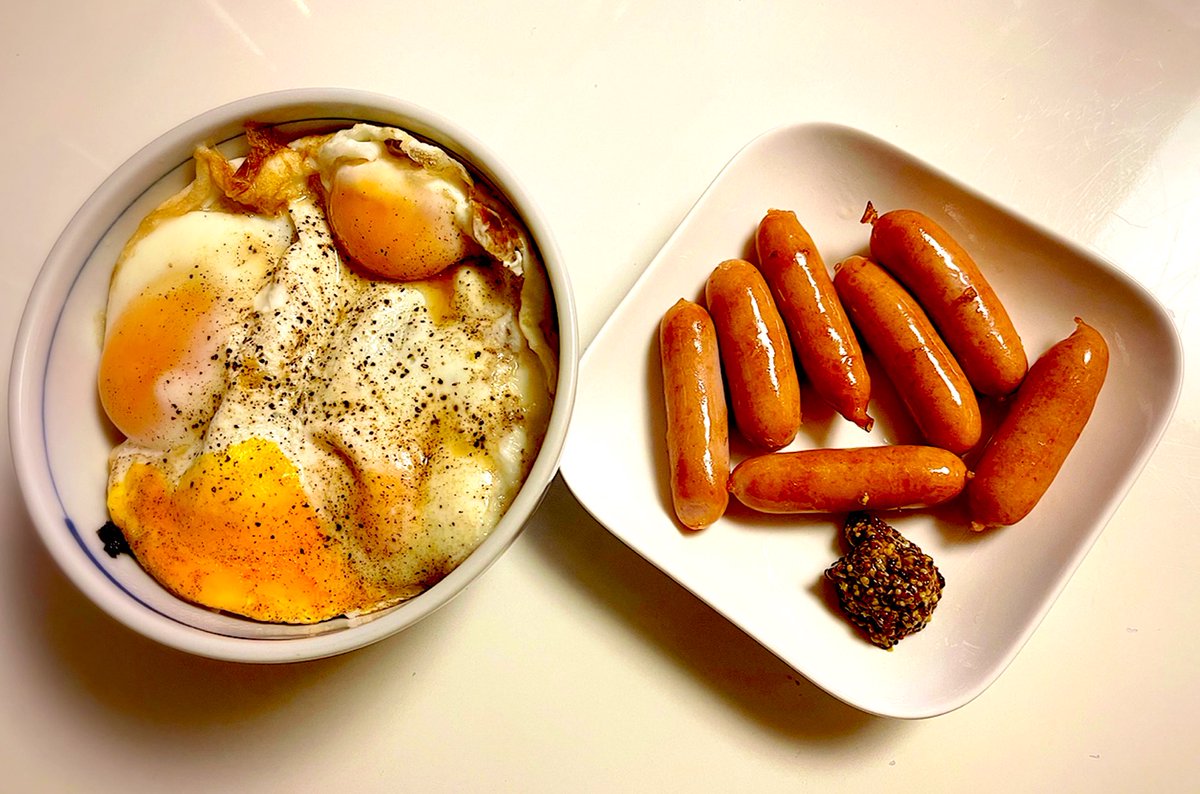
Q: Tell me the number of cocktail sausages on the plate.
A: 7